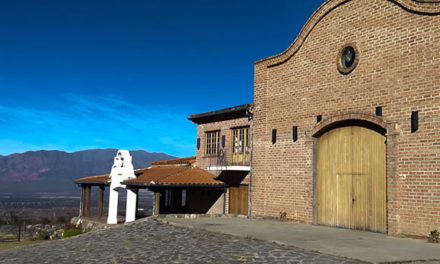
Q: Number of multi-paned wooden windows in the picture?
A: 2